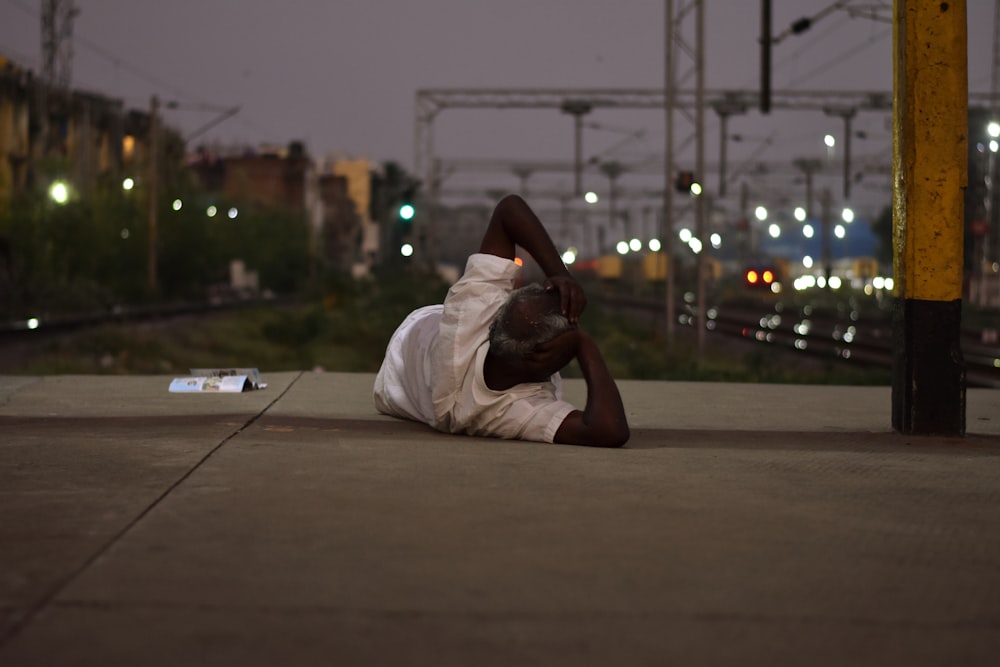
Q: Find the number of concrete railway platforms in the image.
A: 1